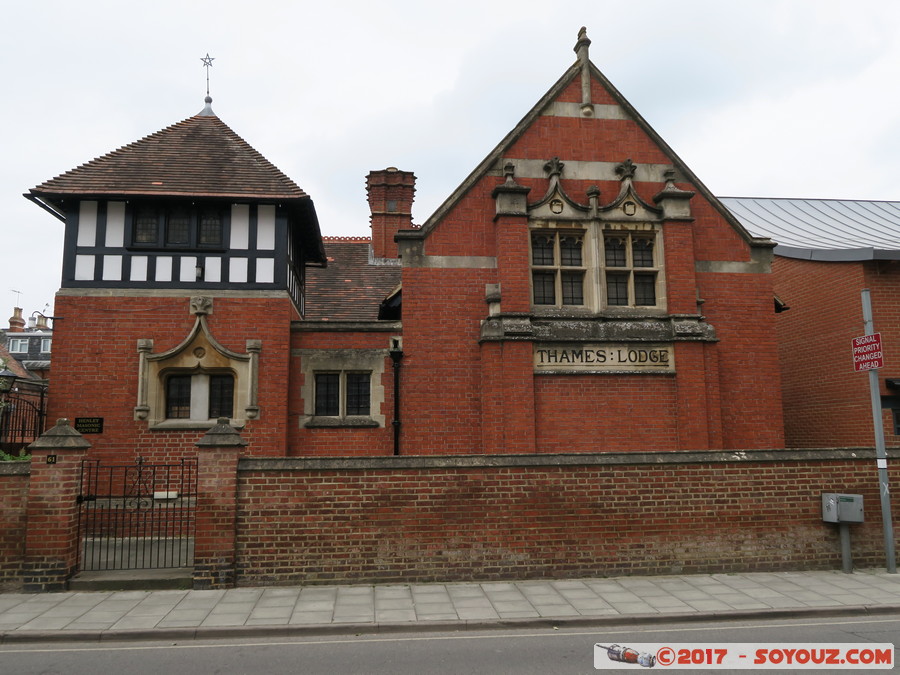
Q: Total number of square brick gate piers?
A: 2